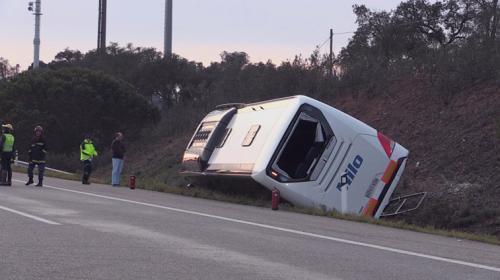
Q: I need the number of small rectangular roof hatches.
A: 2